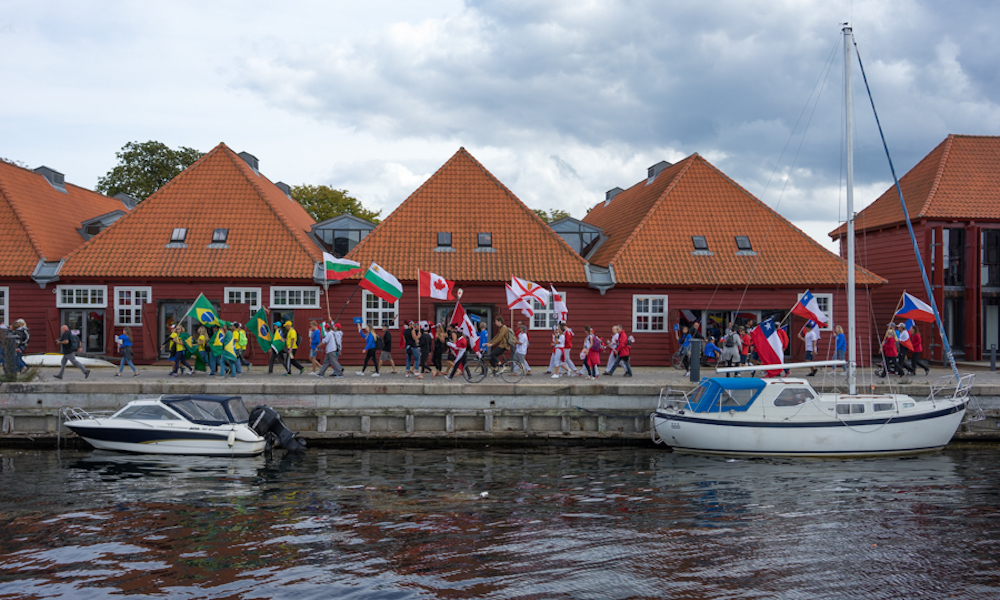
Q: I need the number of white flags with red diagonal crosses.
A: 2